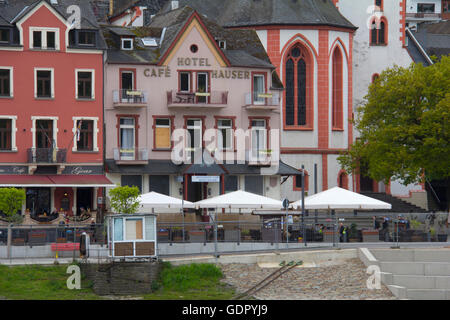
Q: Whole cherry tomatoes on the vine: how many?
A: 0